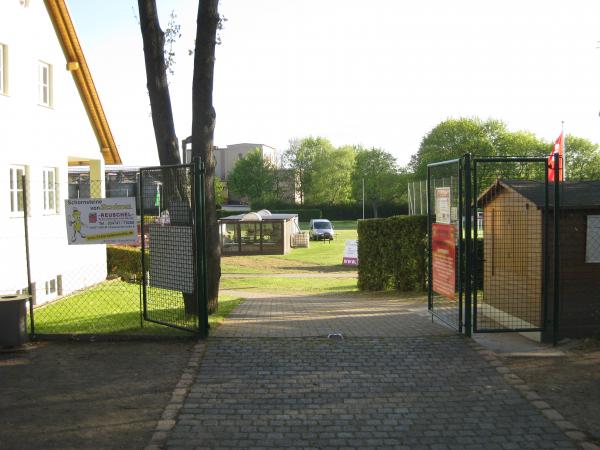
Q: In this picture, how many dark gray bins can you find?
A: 1